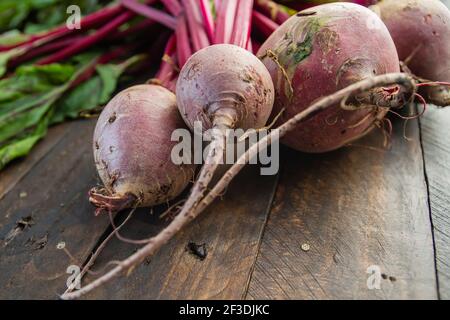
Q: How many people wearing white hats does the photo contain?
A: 0